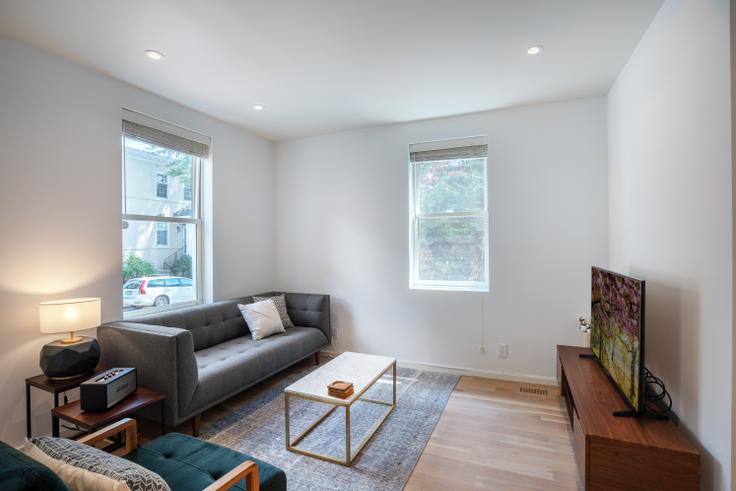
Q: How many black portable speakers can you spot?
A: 1